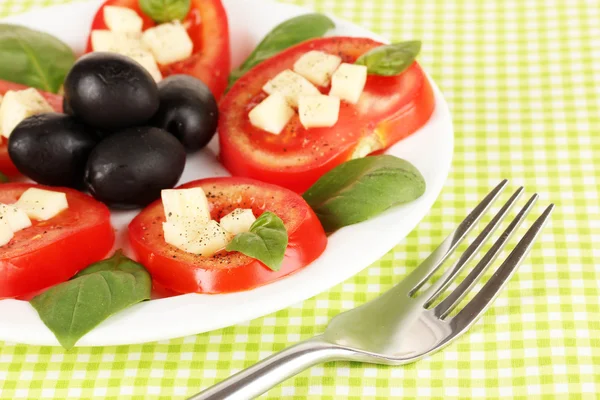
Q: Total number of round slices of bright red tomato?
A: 5